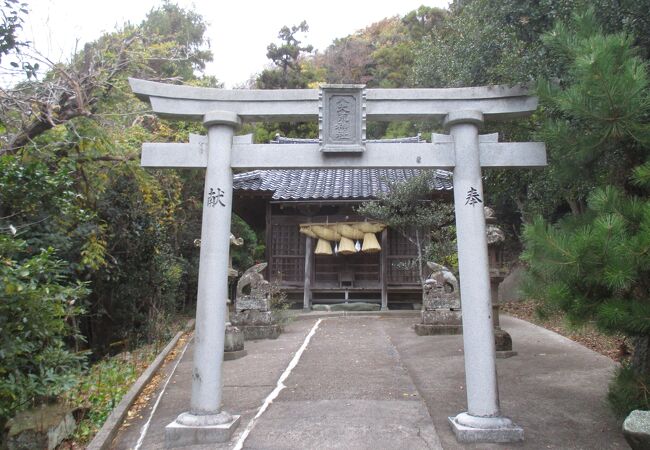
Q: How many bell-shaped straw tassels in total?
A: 3